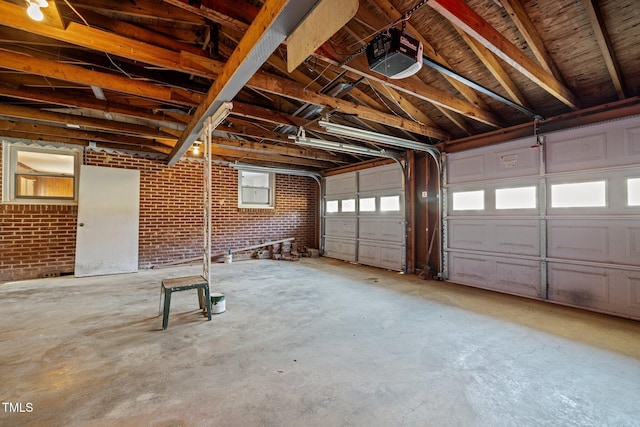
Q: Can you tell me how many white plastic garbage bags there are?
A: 0